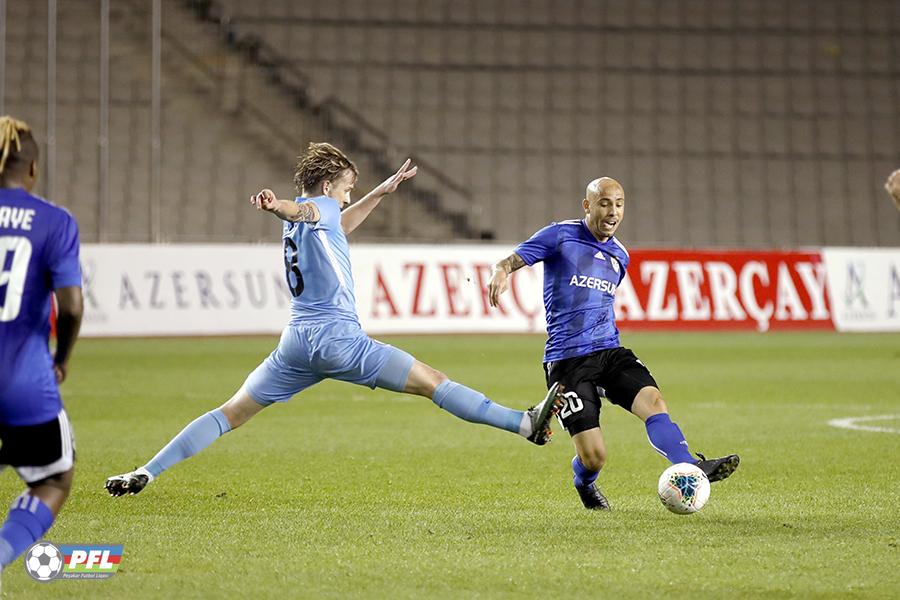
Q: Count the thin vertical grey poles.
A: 4